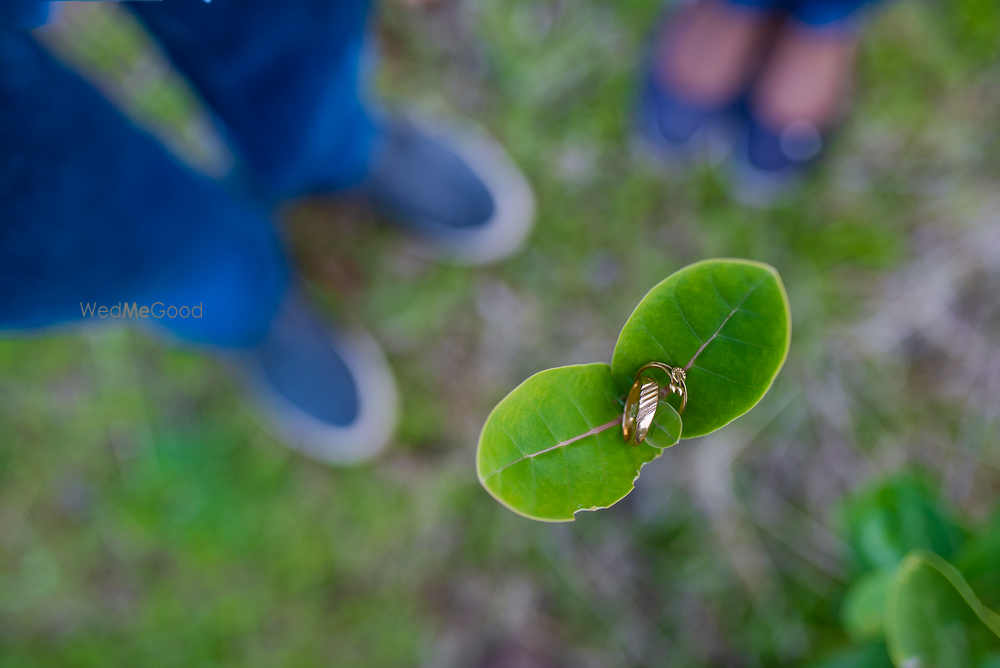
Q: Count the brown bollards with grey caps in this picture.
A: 0